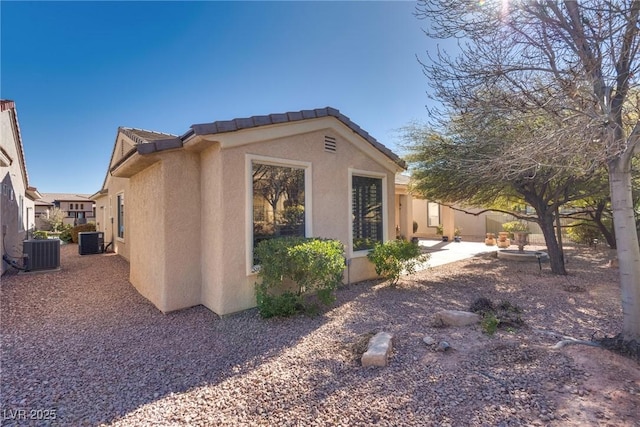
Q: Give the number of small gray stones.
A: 2